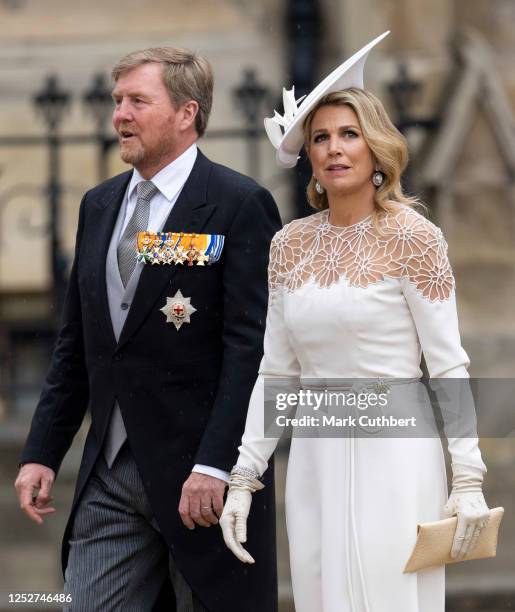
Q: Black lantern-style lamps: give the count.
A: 4